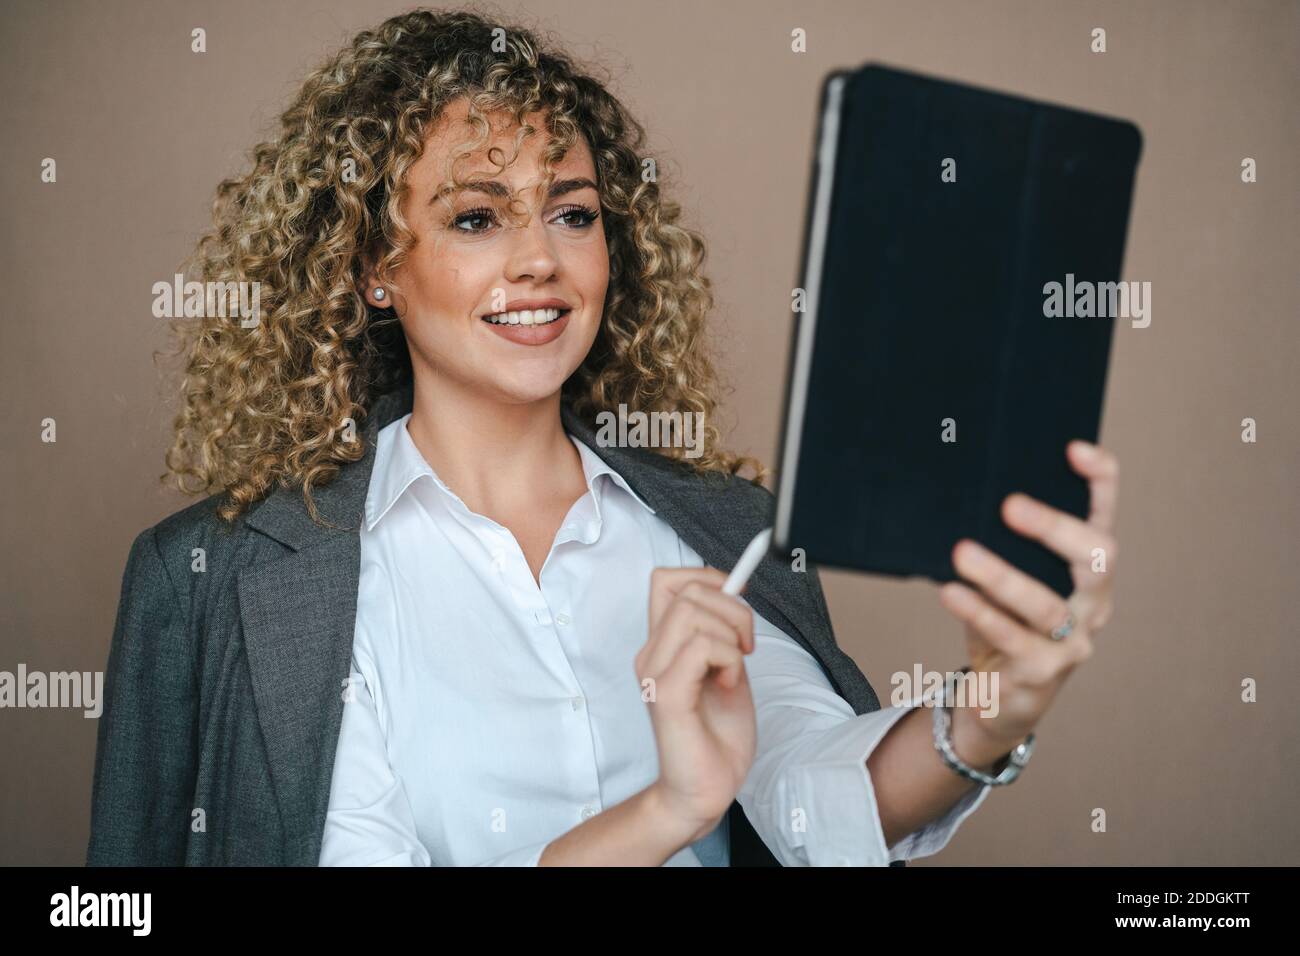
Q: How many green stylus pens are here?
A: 0